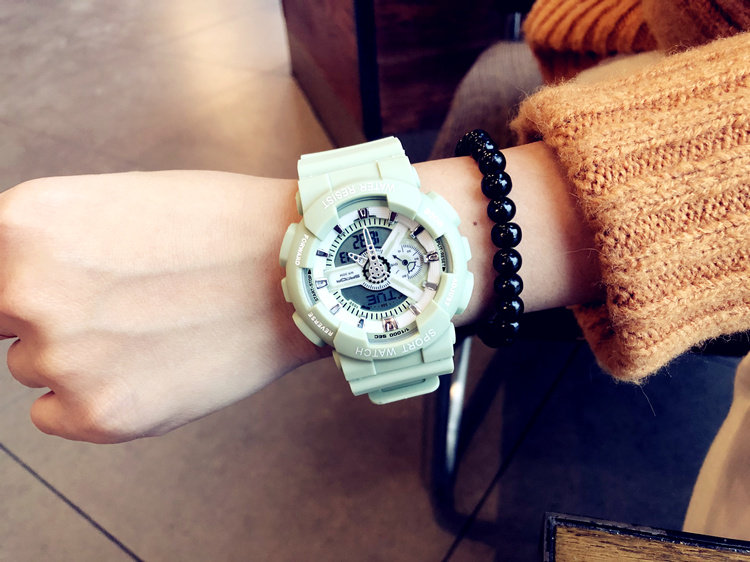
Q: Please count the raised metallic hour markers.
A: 12